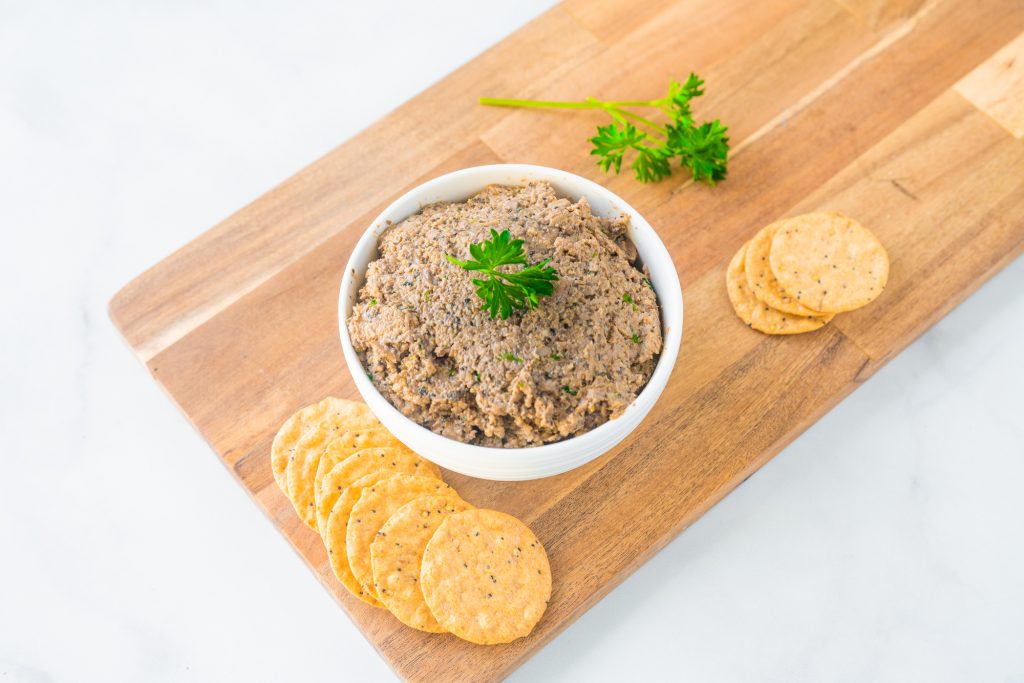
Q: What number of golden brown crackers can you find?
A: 11